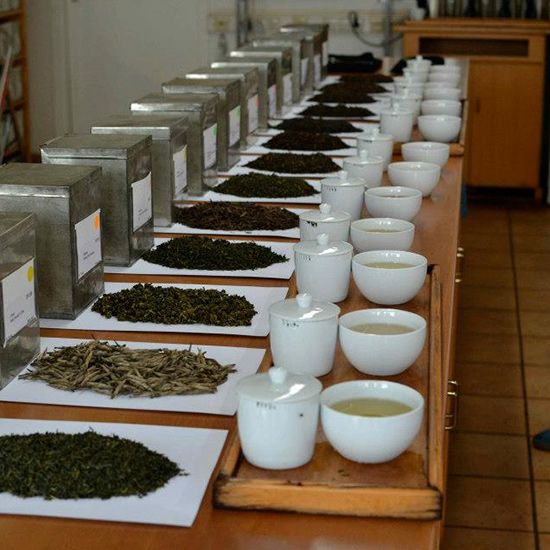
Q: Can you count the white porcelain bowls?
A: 13